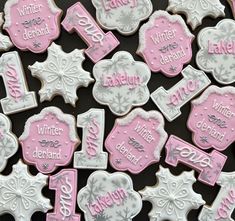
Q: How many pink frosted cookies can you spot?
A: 8